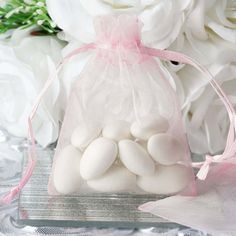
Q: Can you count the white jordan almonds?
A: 9